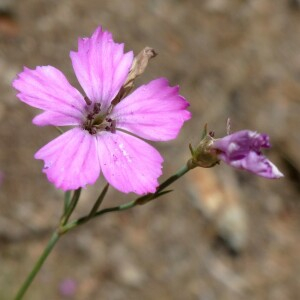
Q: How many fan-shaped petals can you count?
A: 5